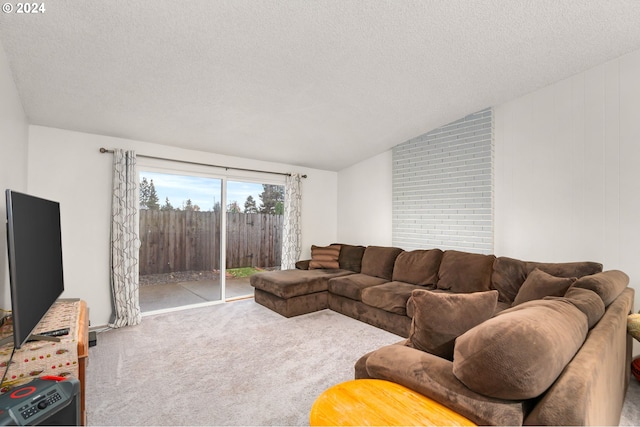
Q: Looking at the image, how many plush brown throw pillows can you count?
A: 2